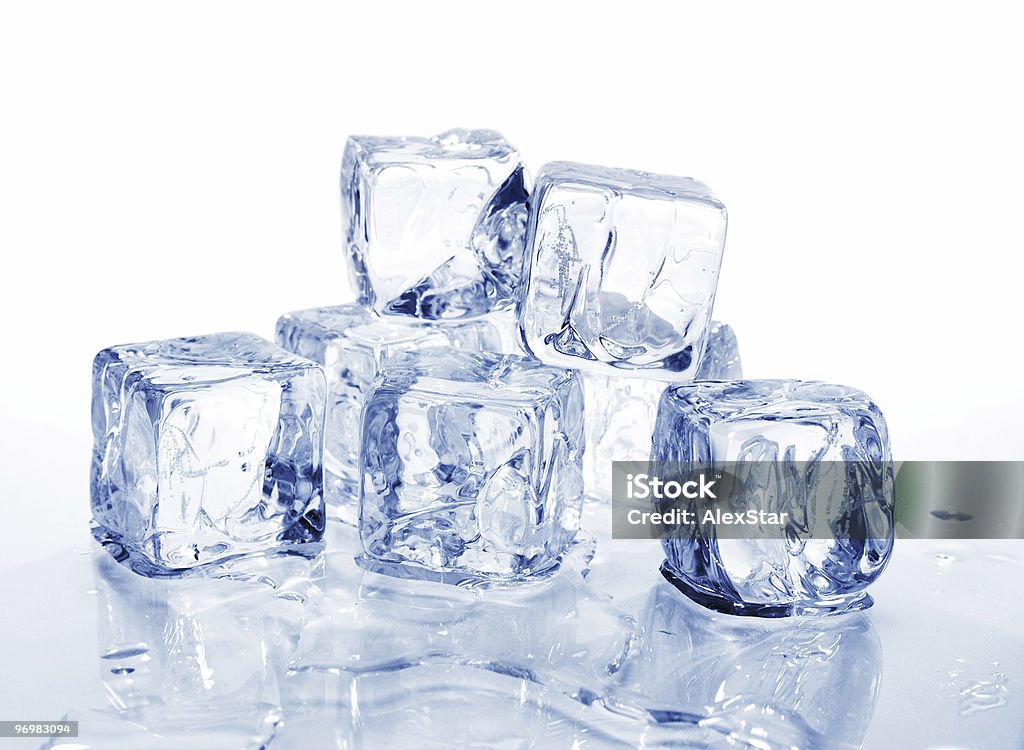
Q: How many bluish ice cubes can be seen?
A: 7